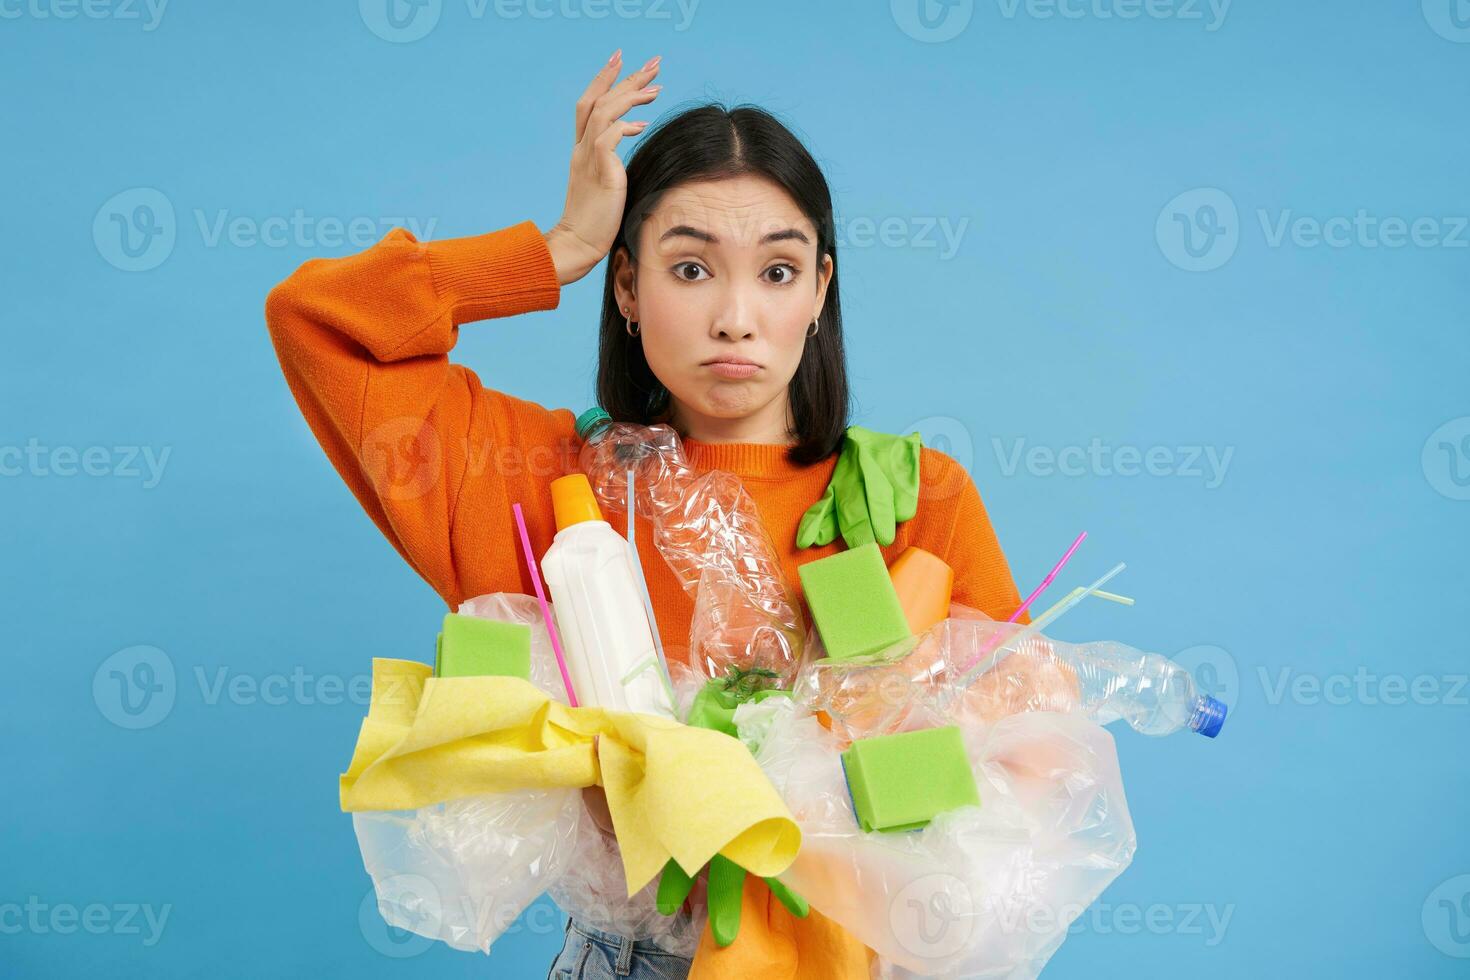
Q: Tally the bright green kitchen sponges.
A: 3